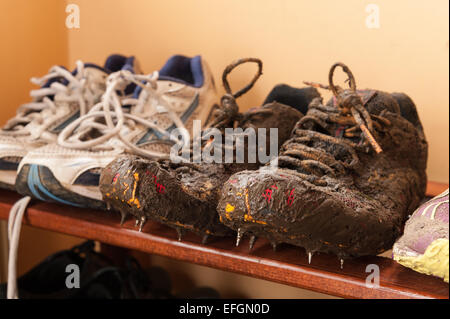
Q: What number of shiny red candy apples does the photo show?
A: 0